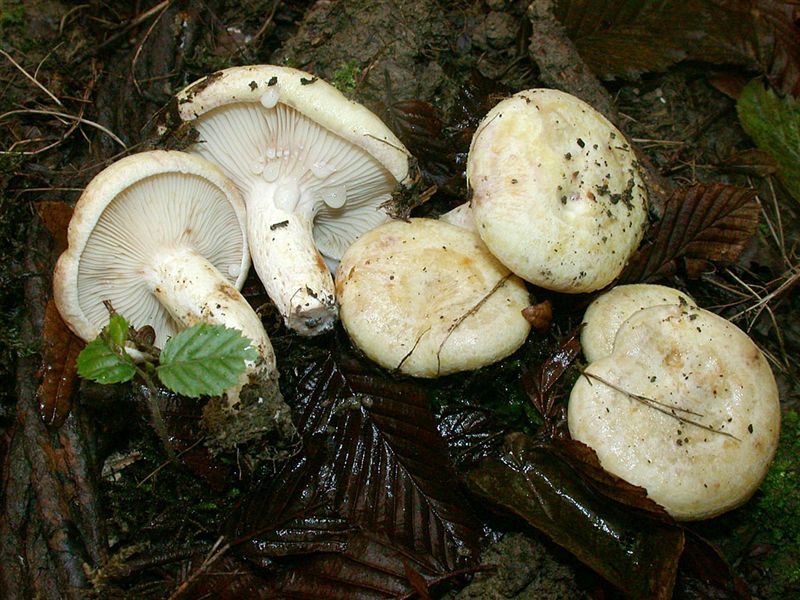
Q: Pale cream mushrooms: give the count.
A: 6